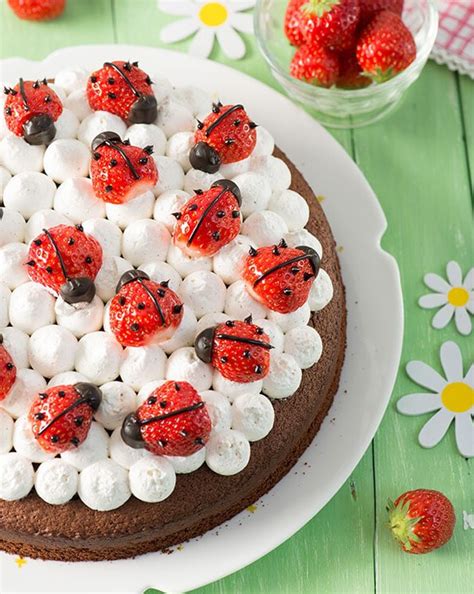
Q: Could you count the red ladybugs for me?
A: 12